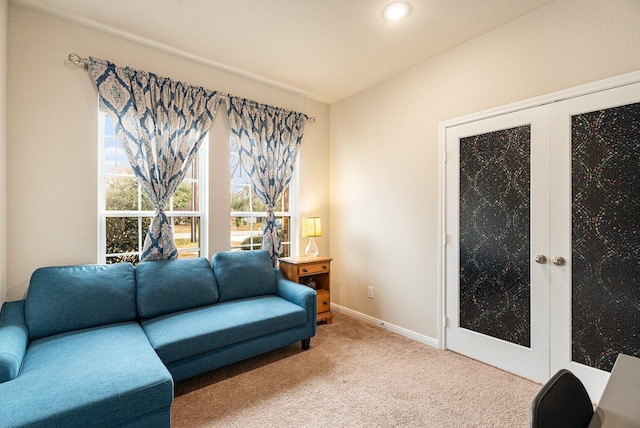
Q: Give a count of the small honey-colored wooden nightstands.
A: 1